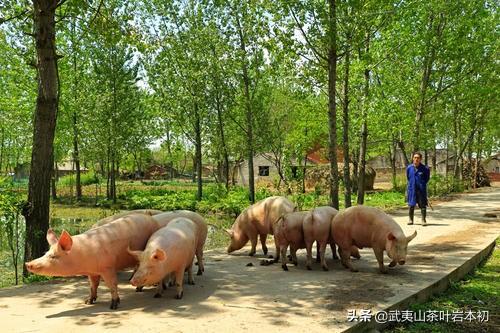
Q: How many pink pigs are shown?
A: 8